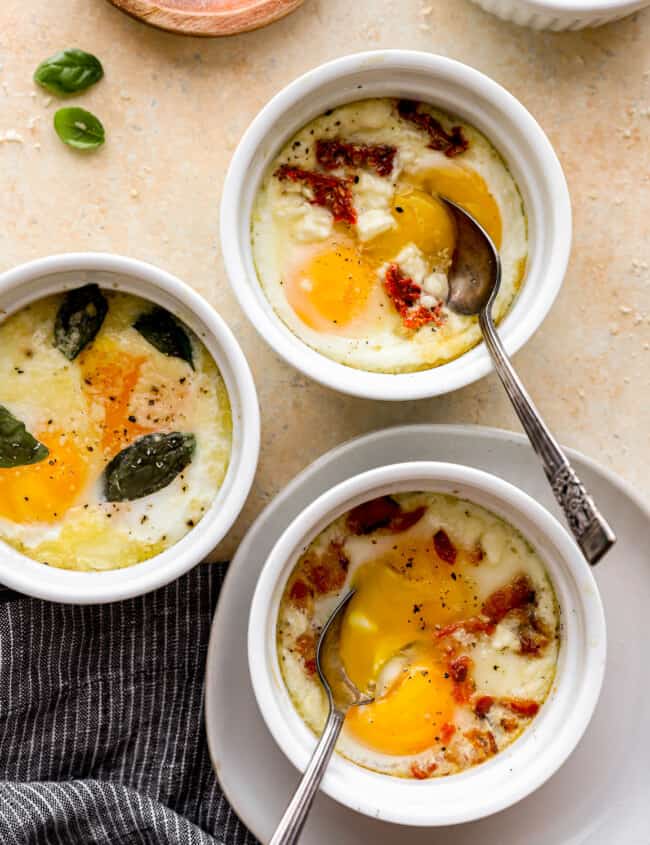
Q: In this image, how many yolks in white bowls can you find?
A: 6